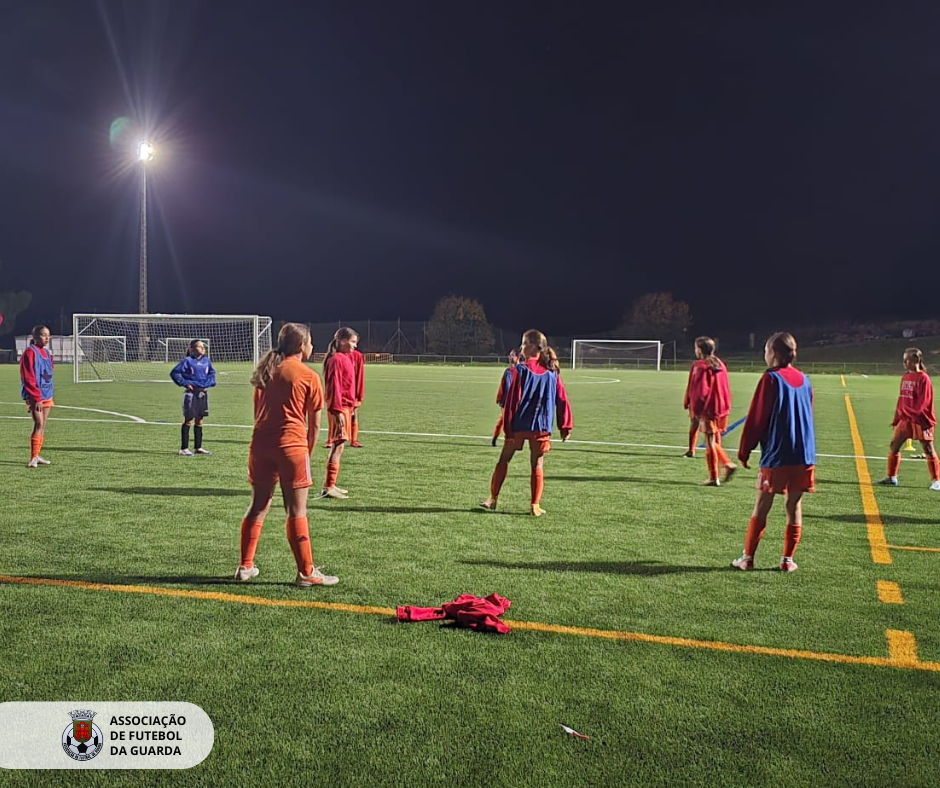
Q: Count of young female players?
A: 11